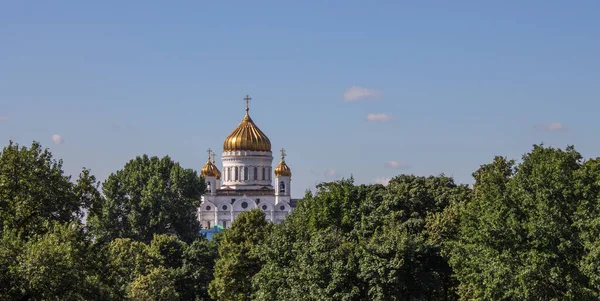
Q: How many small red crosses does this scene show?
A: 0